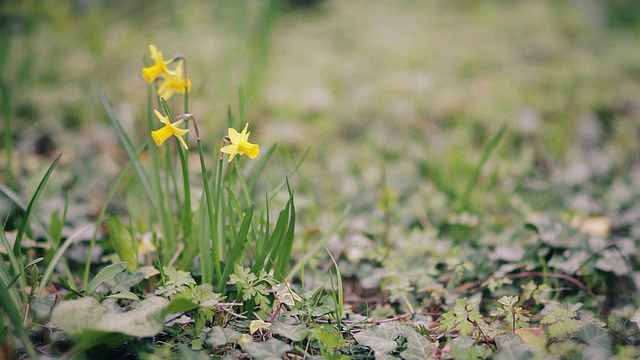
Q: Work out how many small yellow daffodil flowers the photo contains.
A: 4